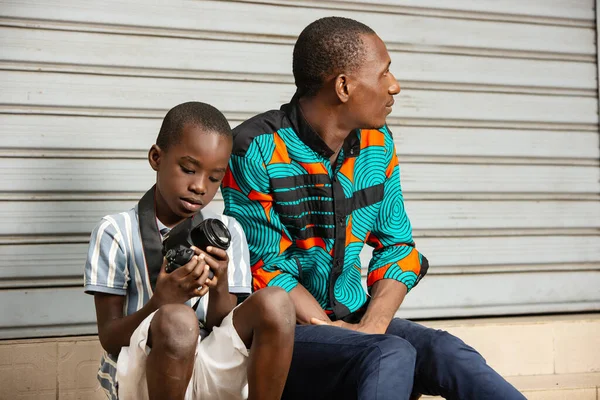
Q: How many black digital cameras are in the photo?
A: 1